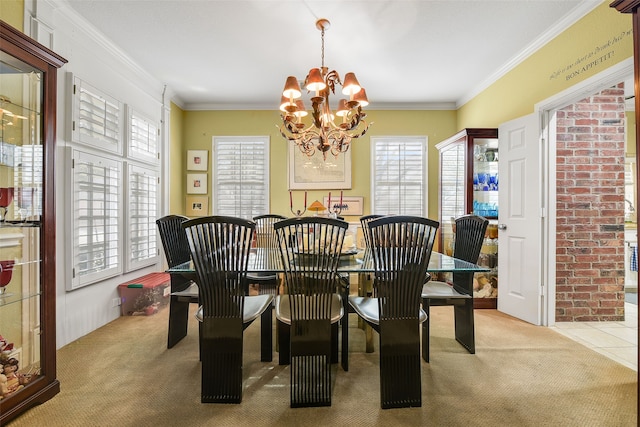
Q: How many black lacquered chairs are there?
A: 7